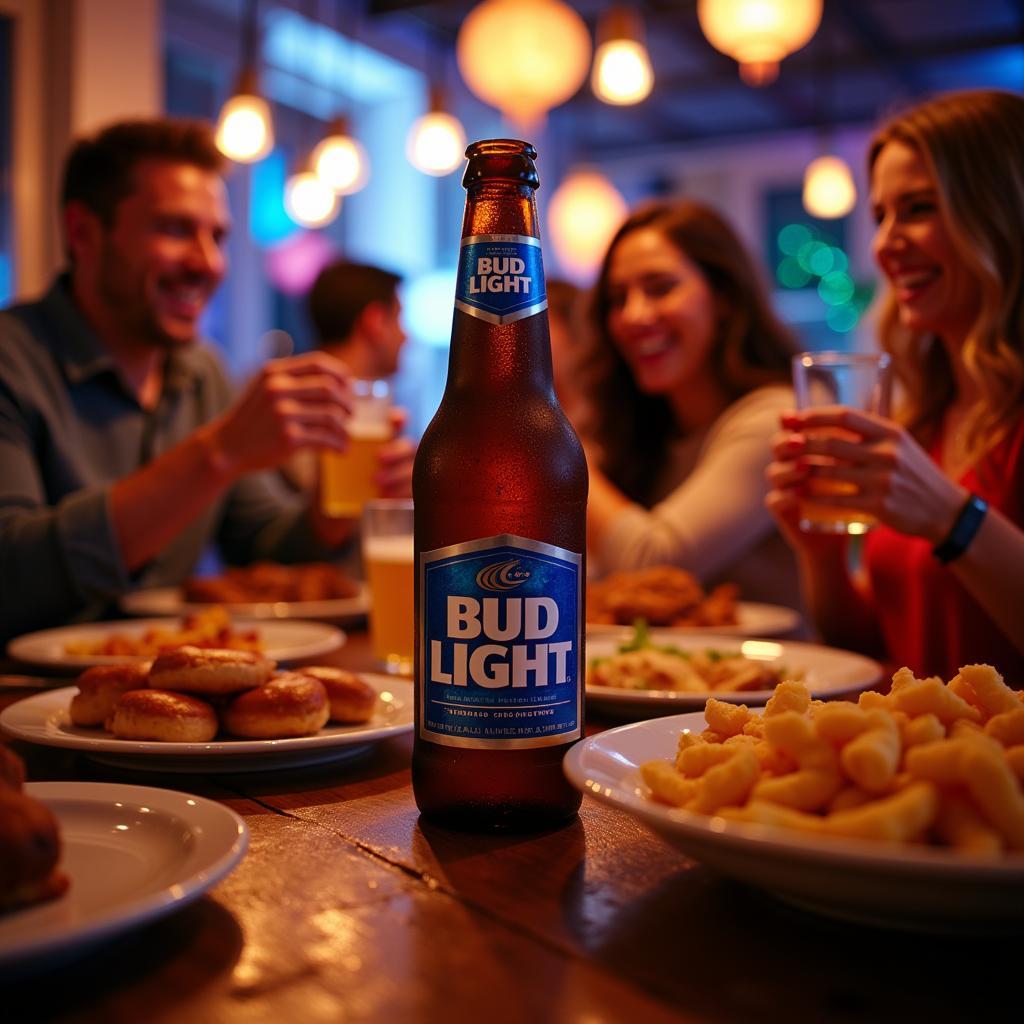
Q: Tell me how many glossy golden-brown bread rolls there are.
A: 5